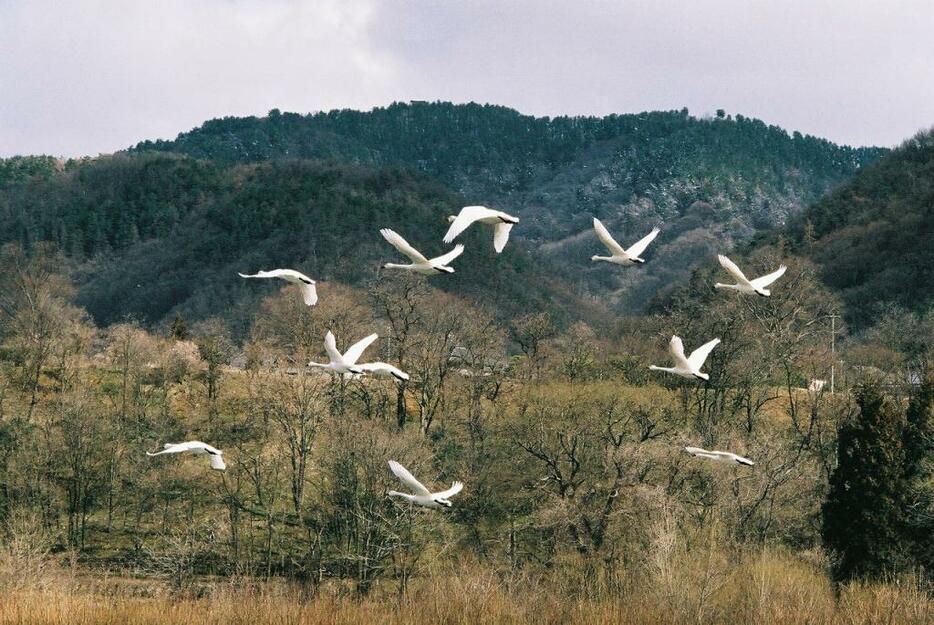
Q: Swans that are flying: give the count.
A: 11